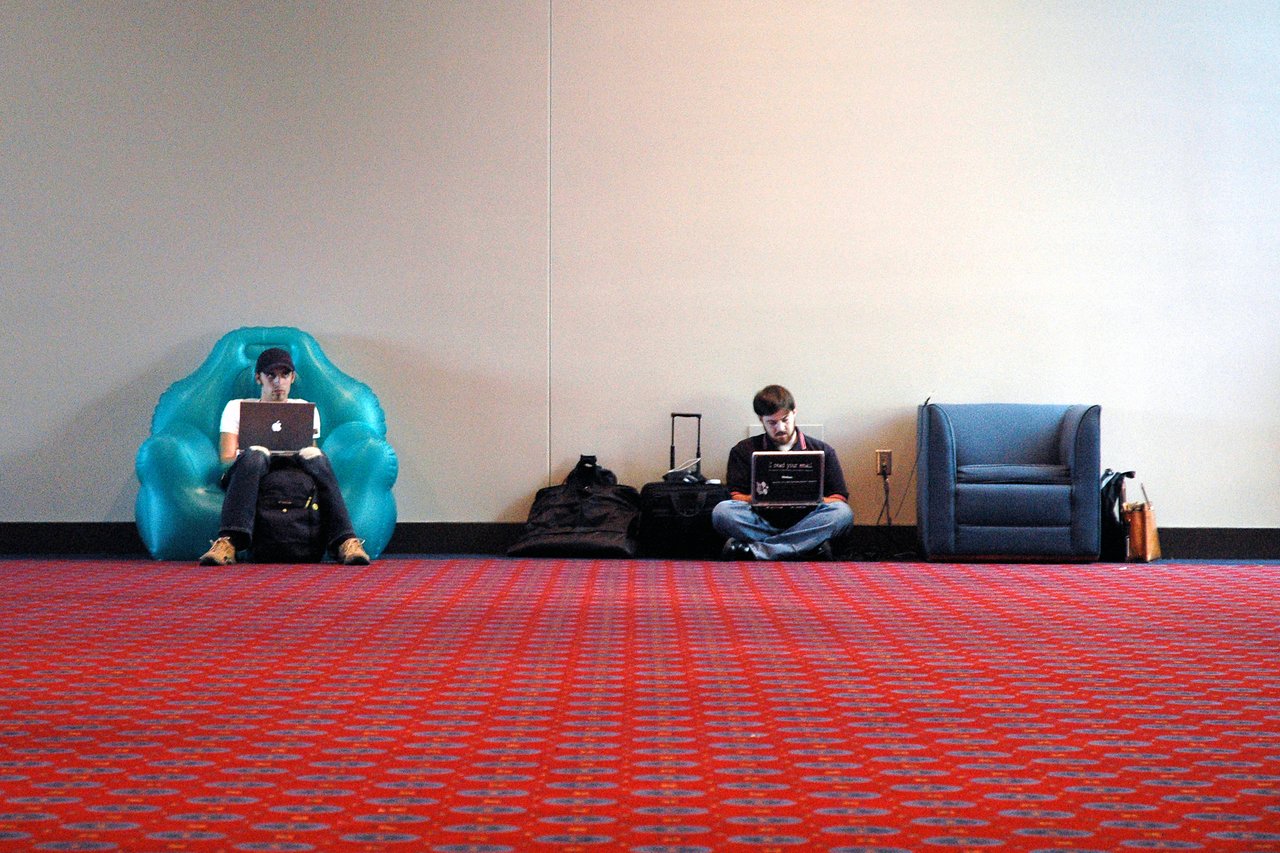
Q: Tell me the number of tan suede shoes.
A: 2